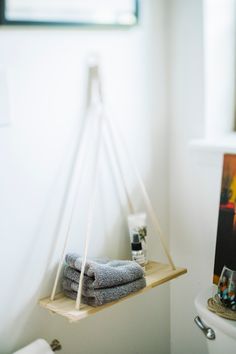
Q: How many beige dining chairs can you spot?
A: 0